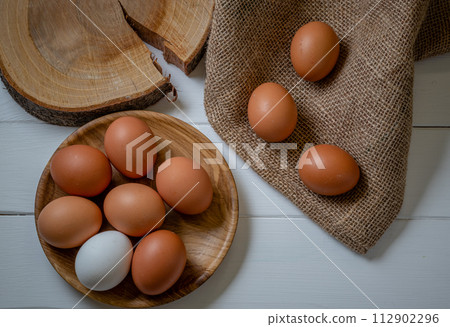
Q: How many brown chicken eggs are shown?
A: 9